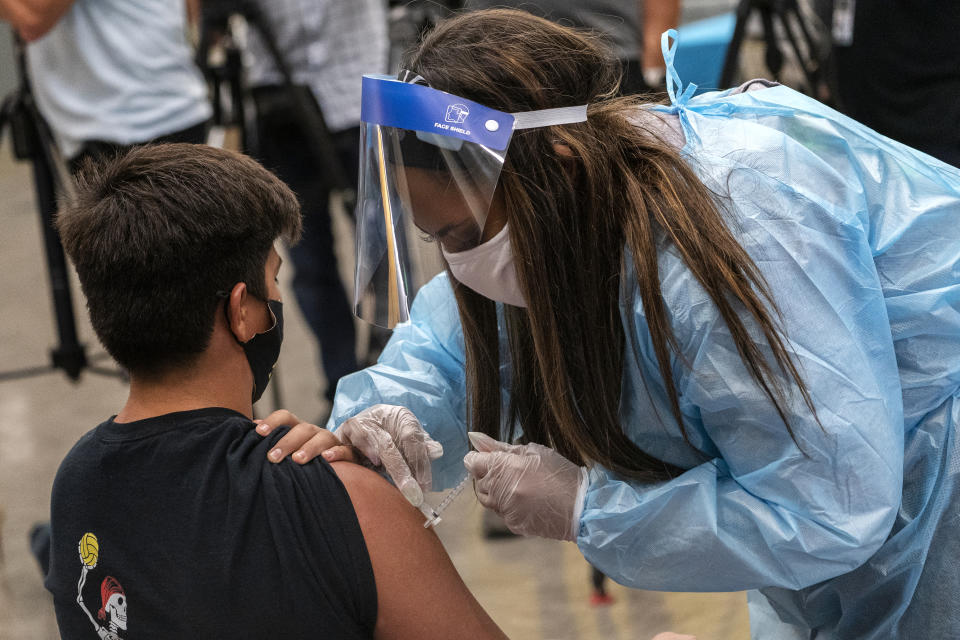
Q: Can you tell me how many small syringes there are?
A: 1